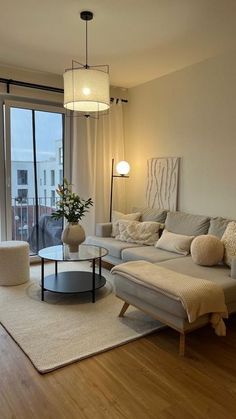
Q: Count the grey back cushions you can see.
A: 3